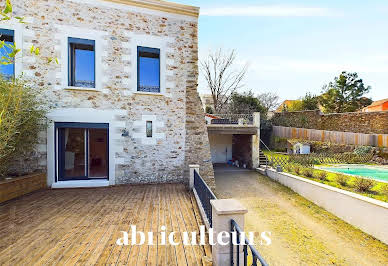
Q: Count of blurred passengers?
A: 0